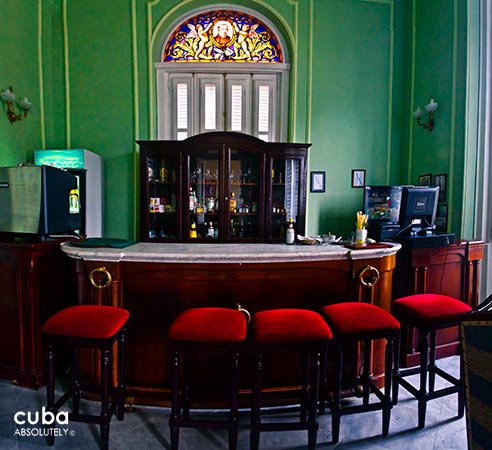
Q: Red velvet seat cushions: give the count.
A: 5